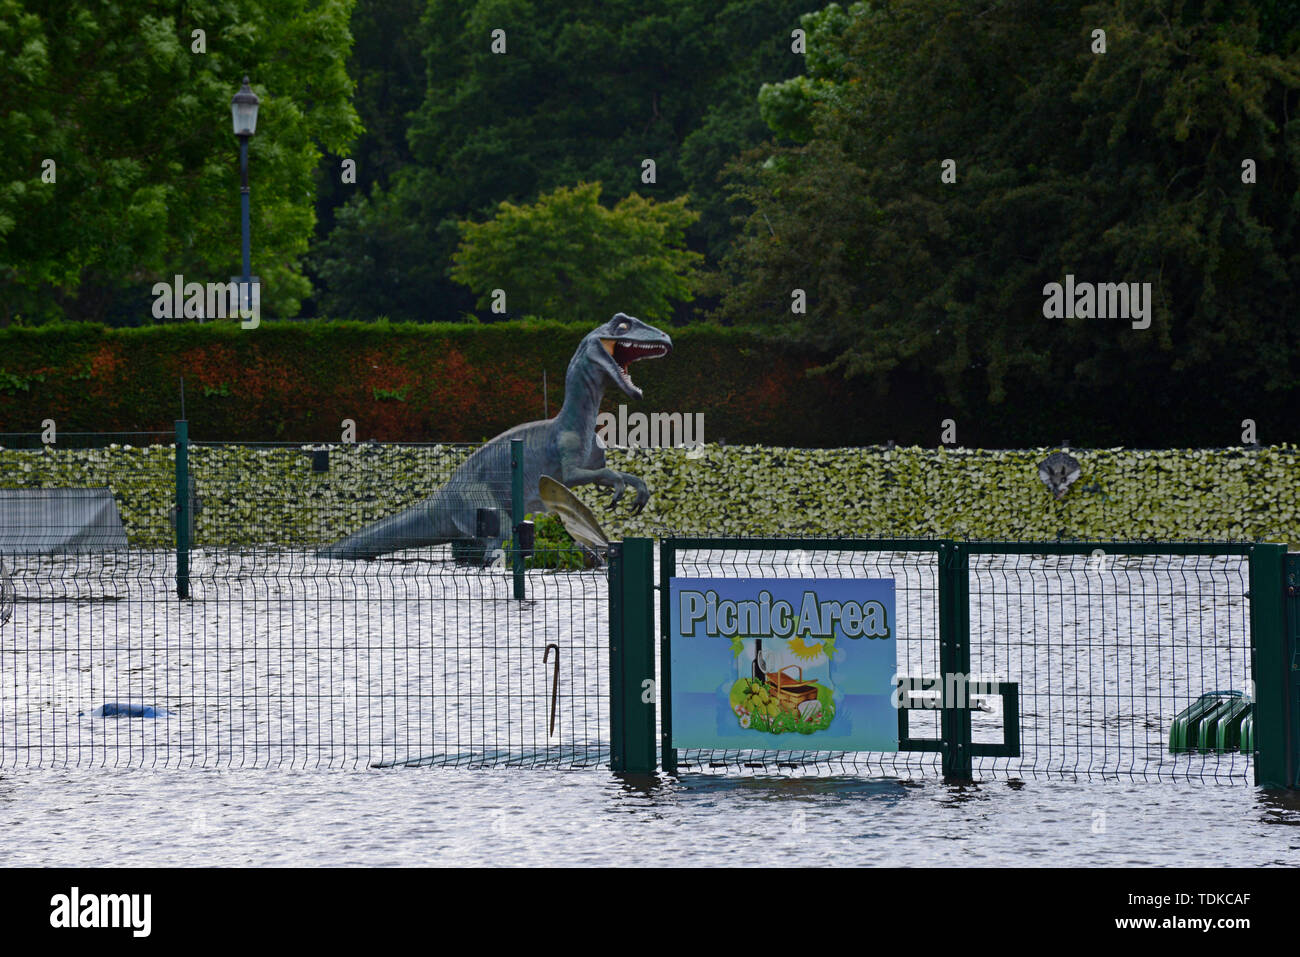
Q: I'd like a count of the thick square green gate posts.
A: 2